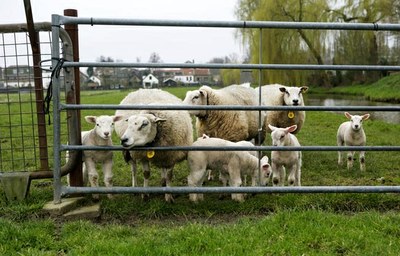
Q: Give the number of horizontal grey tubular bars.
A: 5